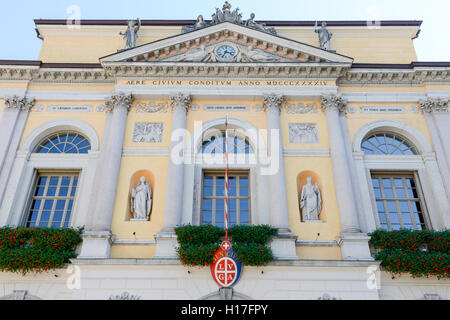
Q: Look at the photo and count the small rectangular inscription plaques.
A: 3